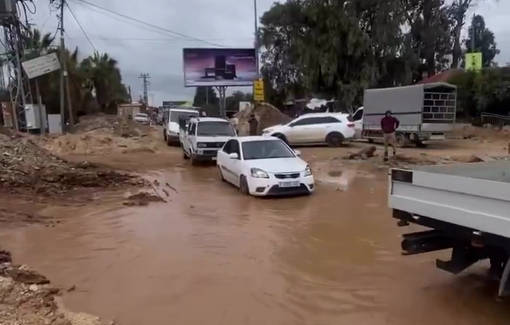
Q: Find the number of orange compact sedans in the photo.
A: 0